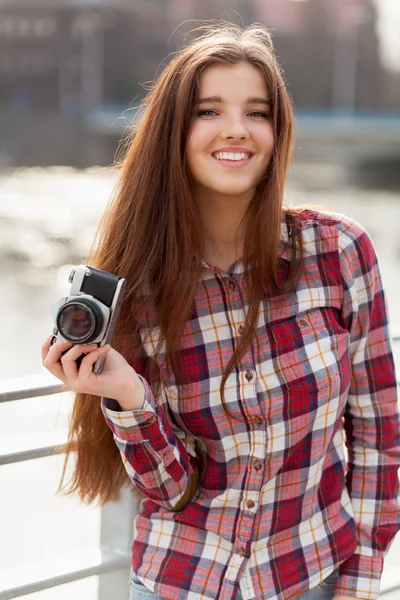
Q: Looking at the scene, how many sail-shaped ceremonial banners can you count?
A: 0